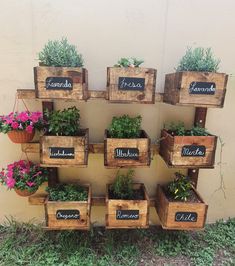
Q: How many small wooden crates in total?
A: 9